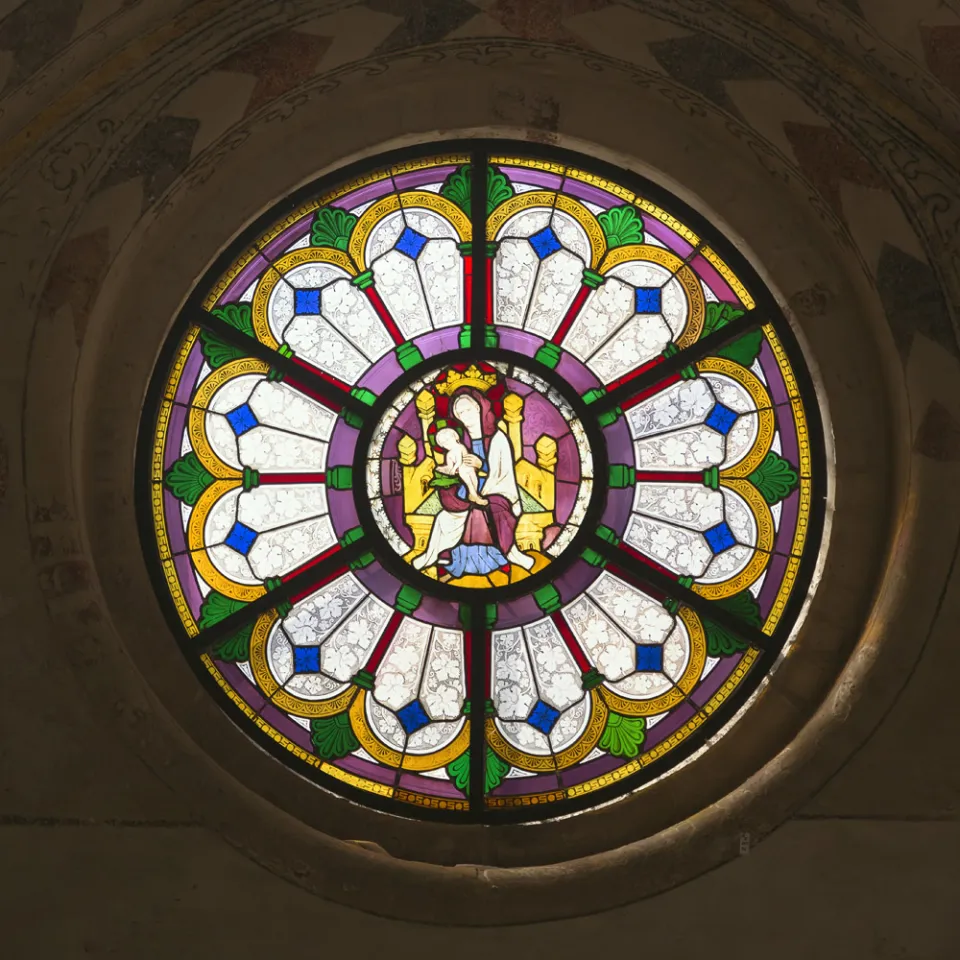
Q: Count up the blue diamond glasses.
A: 12